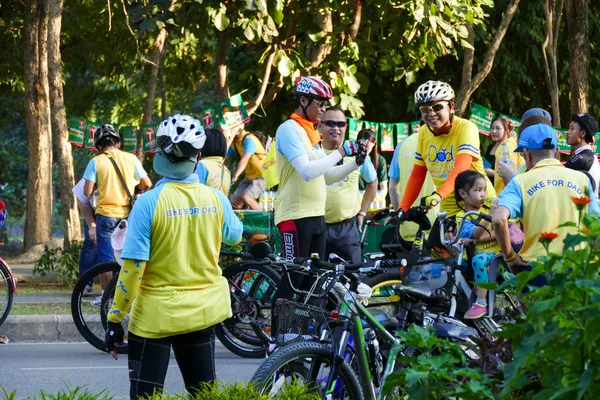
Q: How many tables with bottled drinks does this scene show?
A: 1